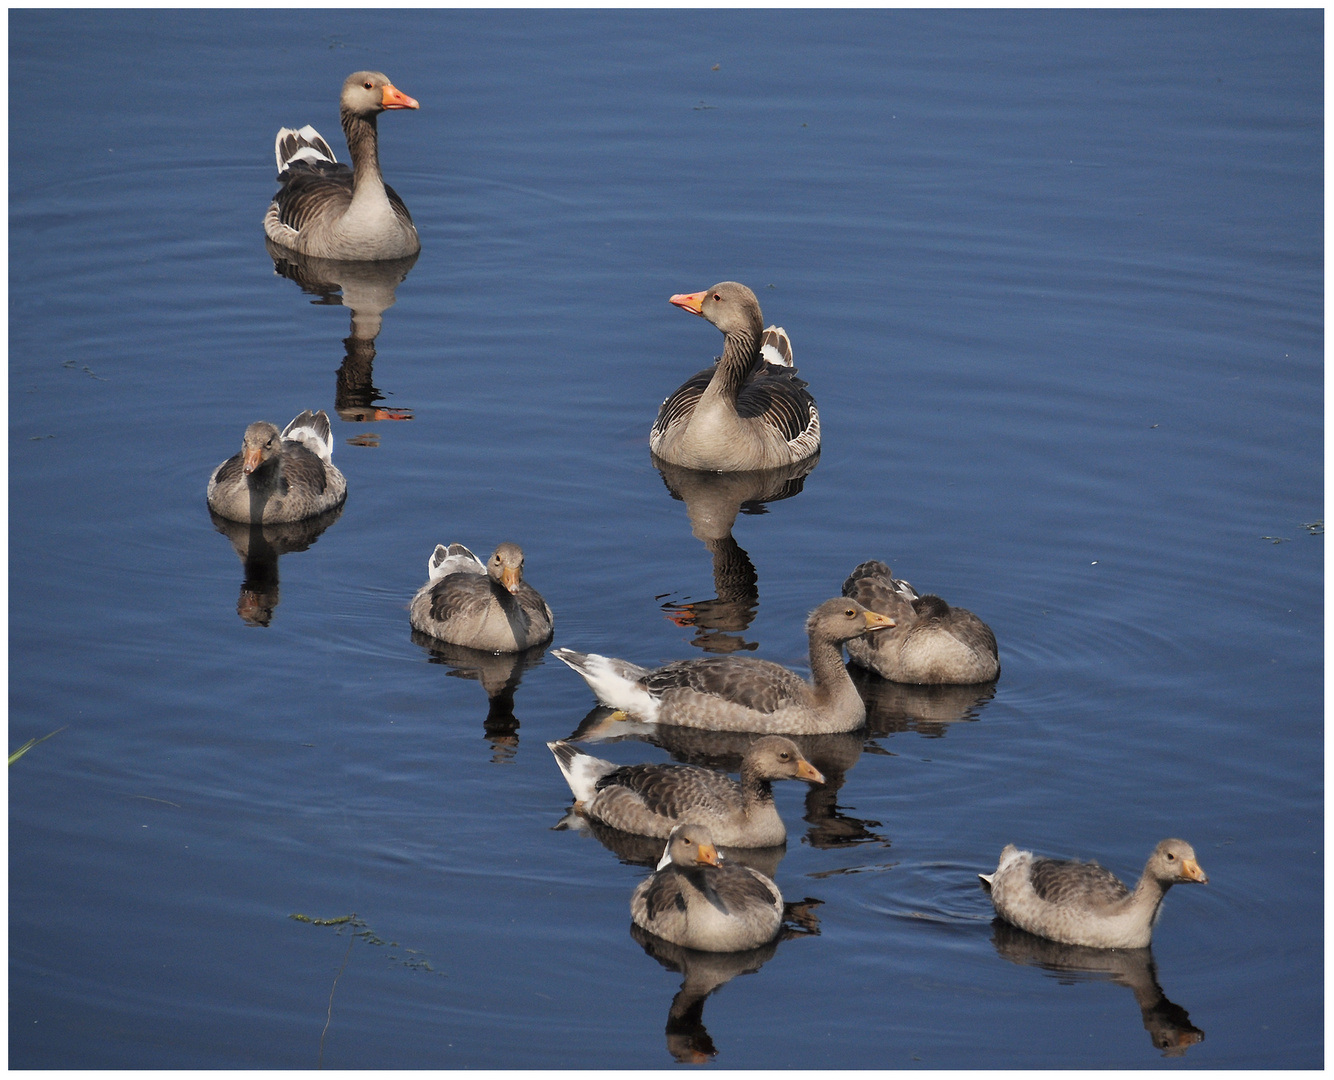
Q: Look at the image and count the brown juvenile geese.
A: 7